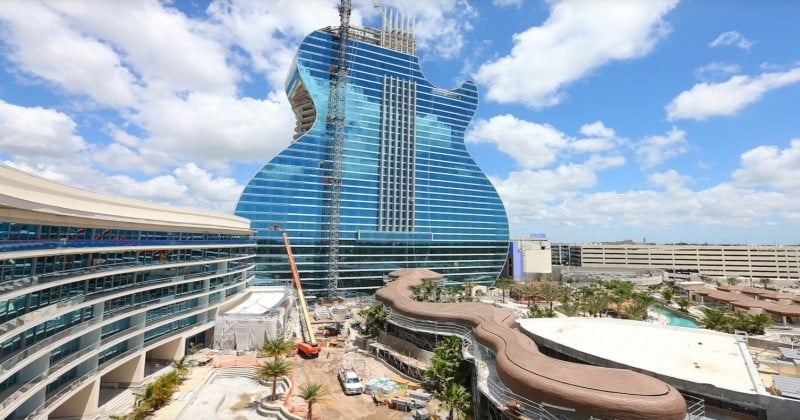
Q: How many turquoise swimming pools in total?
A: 1